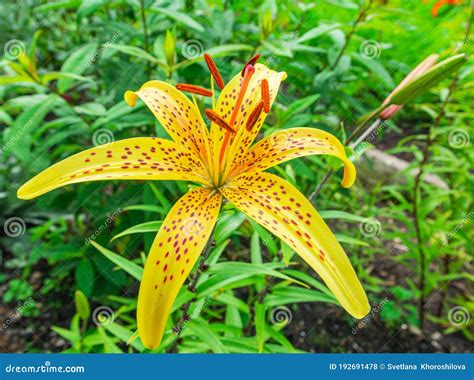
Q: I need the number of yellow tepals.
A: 6